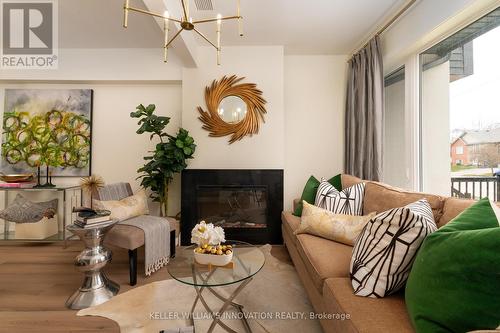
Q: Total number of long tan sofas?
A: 1